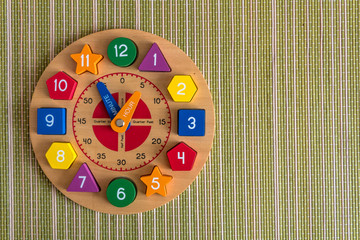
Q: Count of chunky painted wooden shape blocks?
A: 12